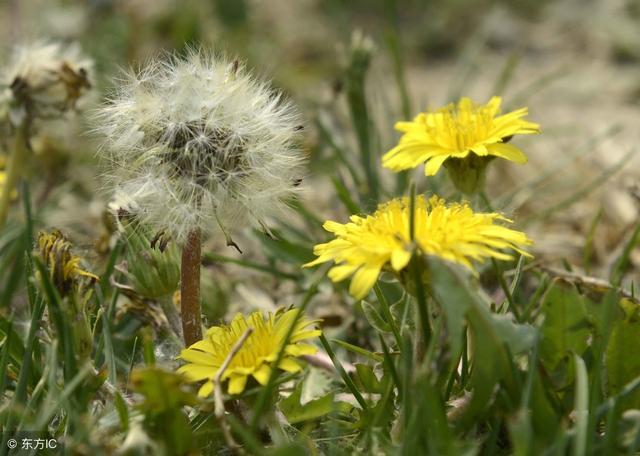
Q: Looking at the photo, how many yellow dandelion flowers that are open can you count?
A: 3